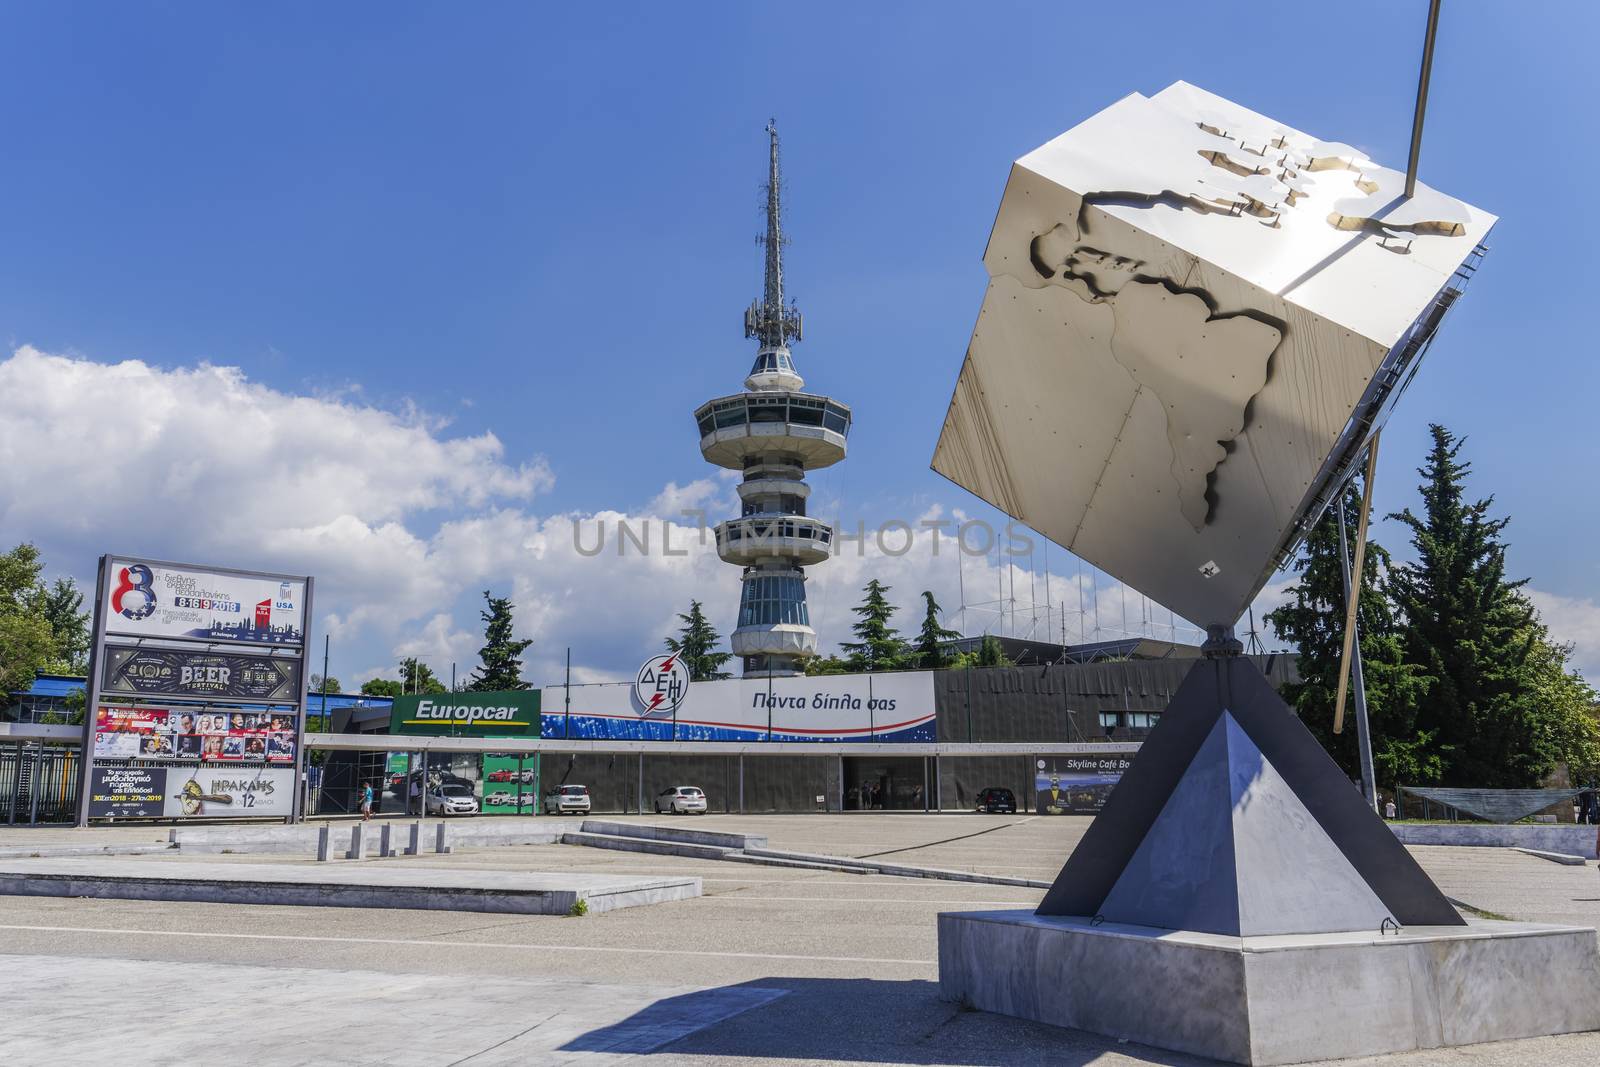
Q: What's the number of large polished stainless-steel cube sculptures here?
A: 1